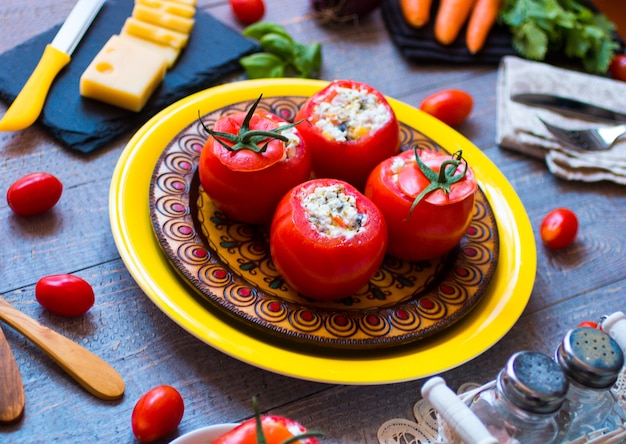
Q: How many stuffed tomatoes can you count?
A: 4